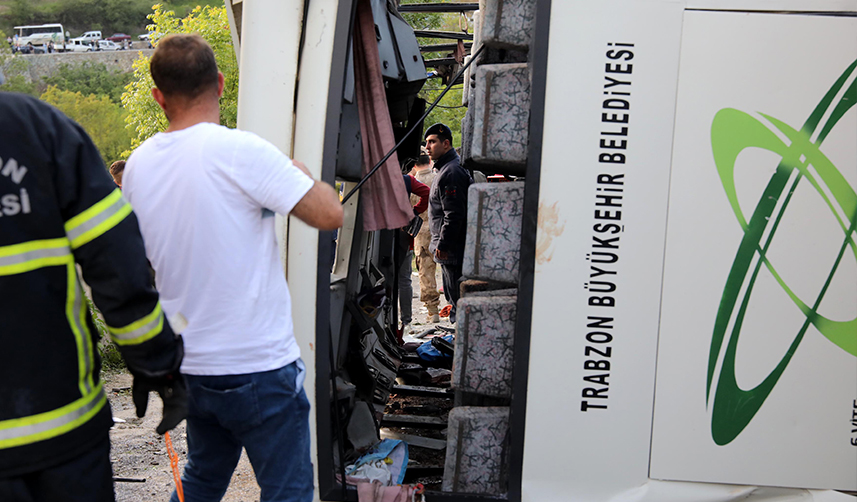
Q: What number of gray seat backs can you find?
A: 5